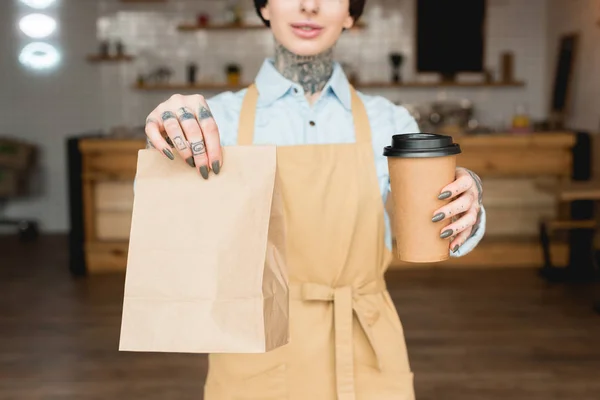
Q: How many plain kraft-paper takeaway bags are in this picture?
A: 1